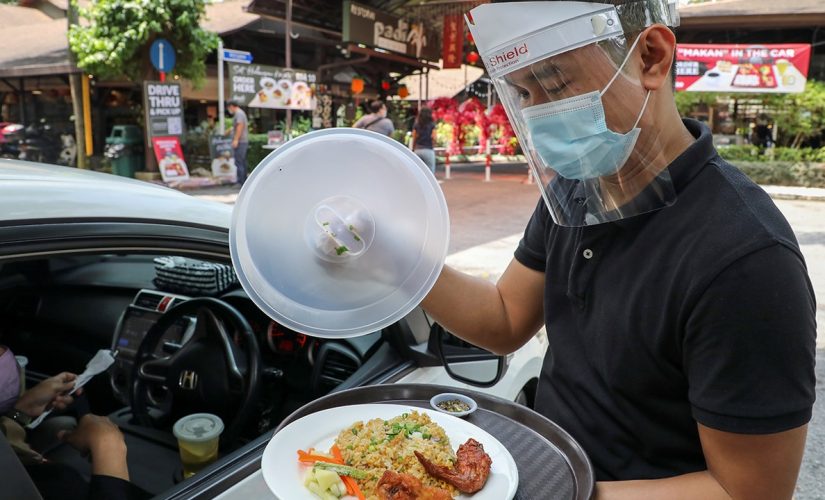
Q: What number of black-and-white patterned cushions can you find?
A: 1